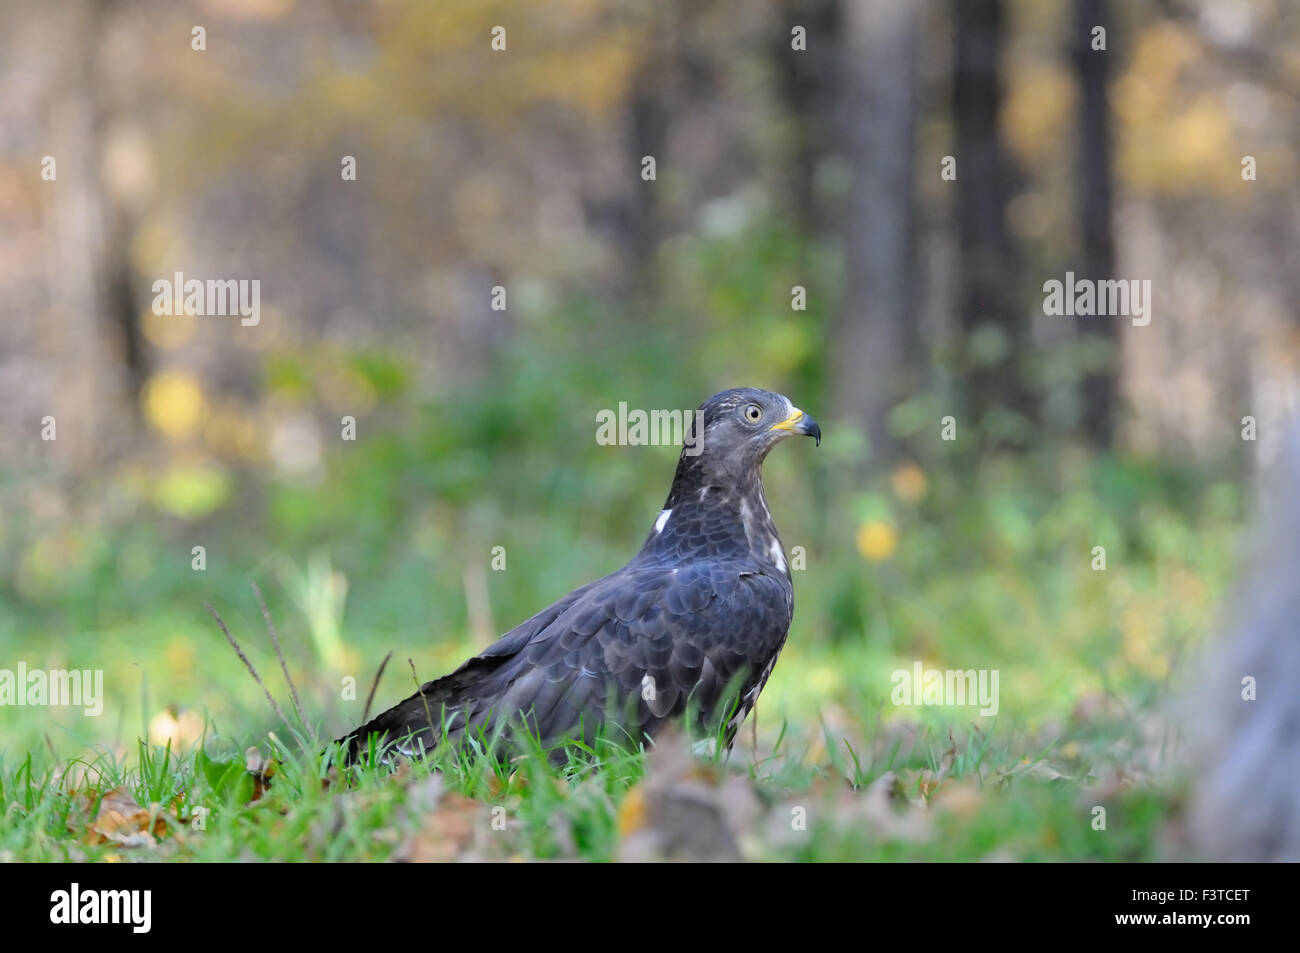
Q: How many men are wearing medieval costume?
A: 0